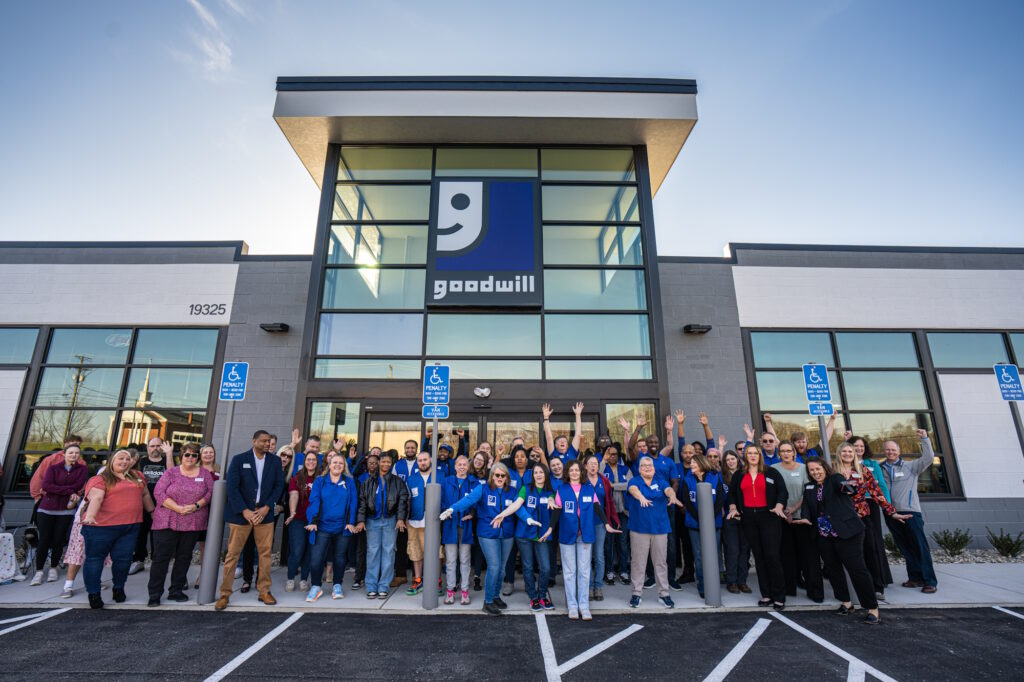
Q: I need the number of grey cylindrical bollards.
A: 3